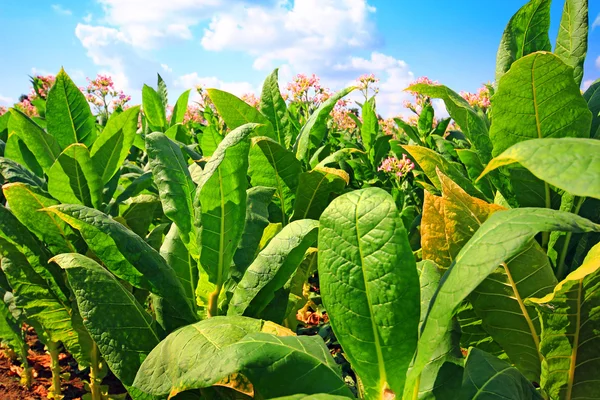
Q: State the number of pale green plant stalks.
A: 3